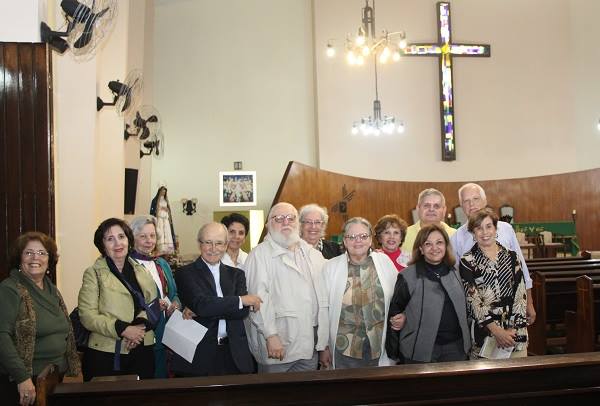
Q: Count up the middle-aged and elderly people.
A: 13